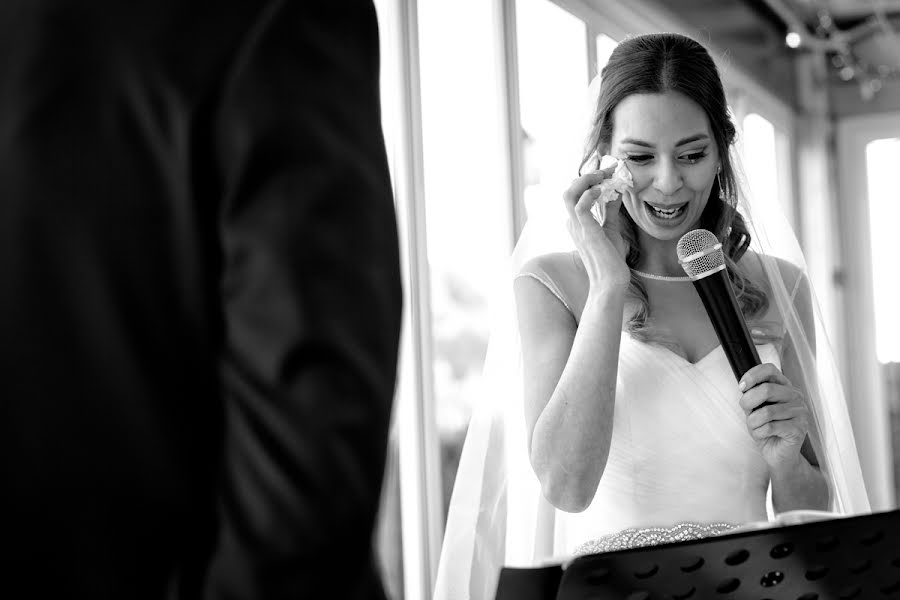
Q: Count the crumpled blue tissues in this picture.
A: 0